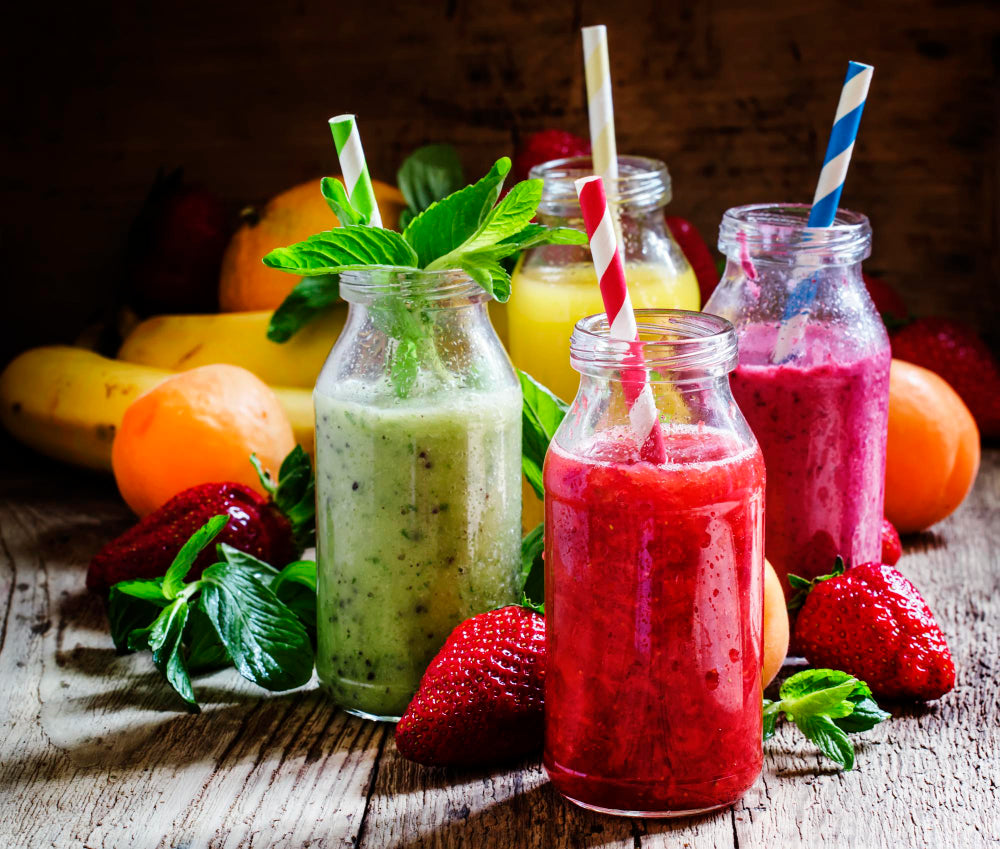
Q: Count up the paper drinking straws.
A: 4